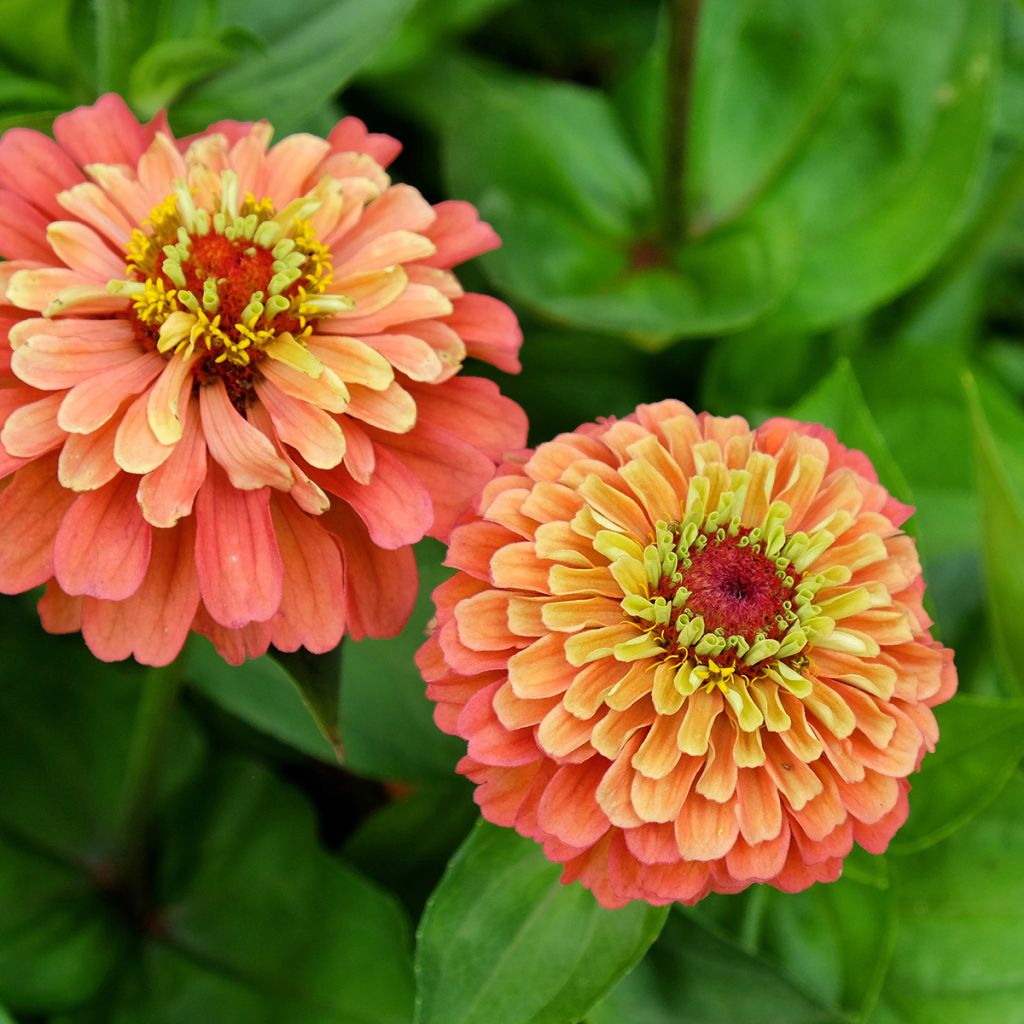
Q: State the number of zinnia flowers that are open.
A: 2